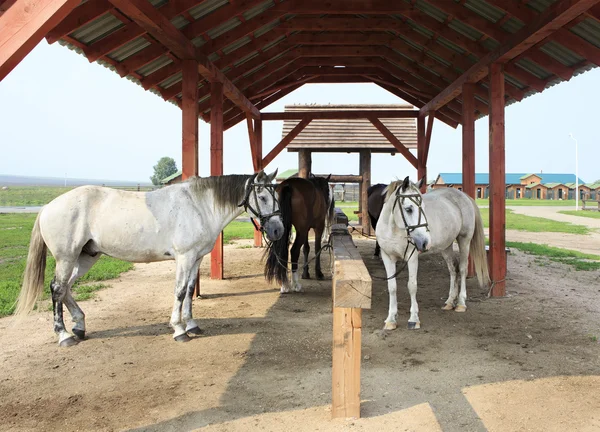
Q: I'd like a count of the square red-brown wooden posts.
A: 6